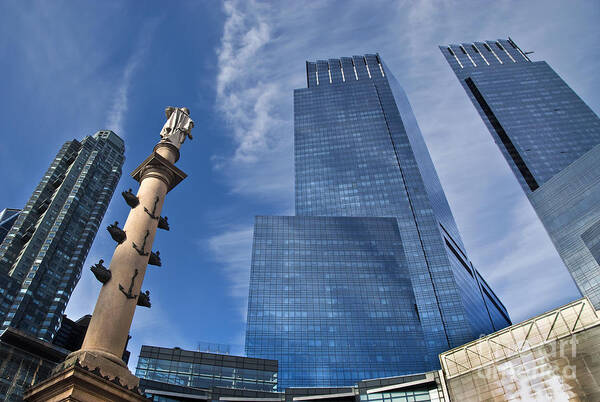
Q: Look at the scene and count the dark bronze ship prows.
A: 6